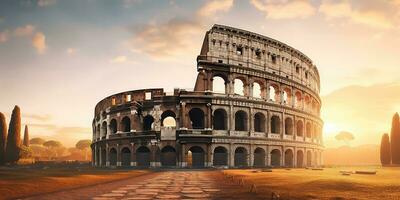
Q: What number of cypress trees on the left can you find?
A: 3